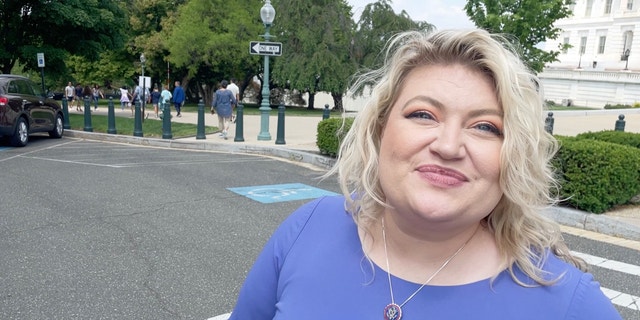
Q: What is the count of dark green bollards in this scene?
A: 11